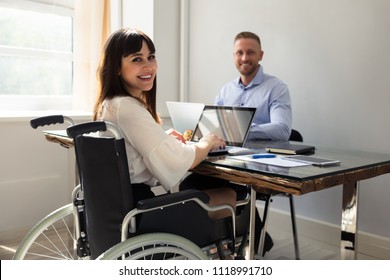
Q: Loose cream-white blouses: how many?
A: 1